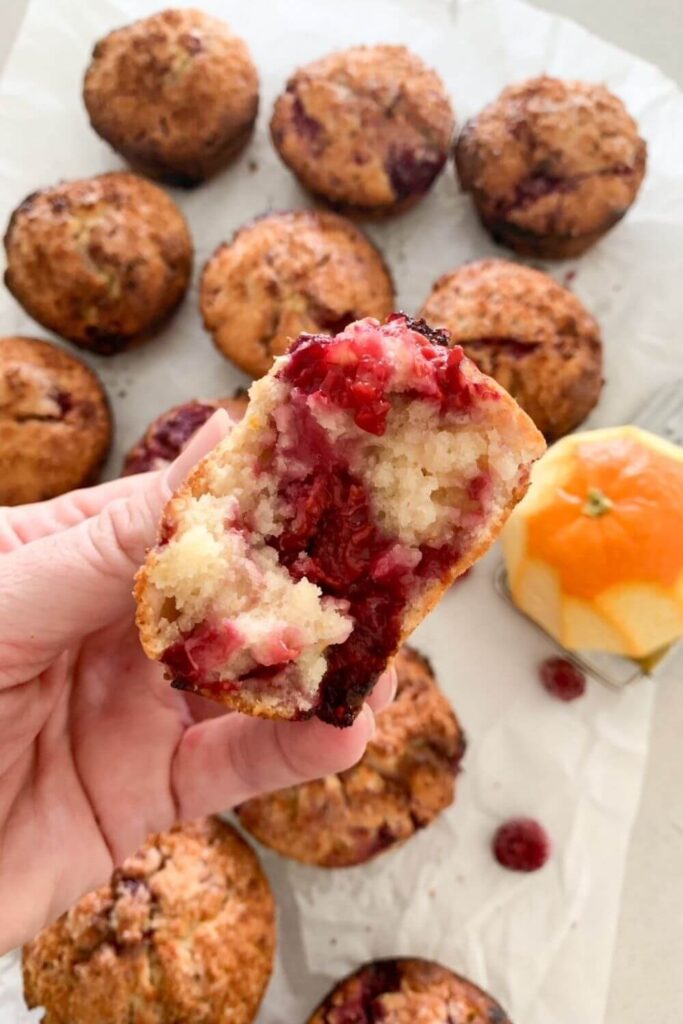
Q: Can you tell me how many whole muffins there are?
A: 11